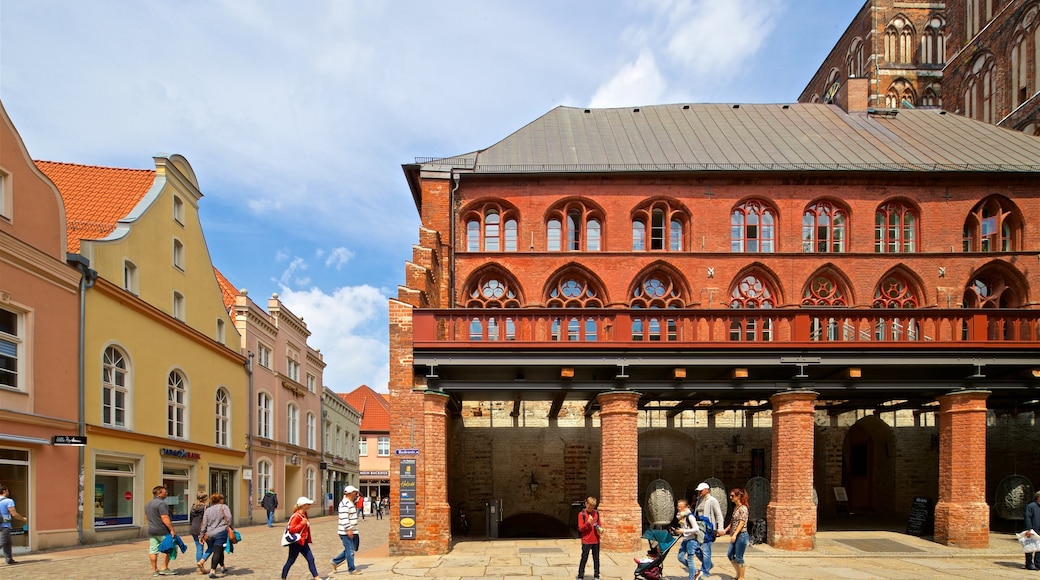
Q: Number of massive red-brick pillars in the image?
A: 4